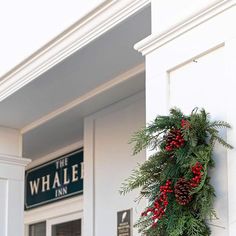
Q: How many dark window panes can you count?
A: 2